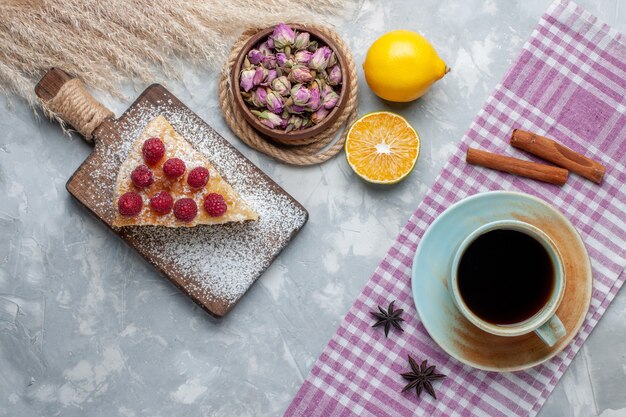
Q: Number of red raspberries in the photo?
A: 8